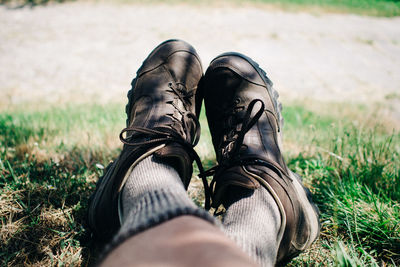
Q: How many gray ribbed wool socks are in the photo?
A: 2